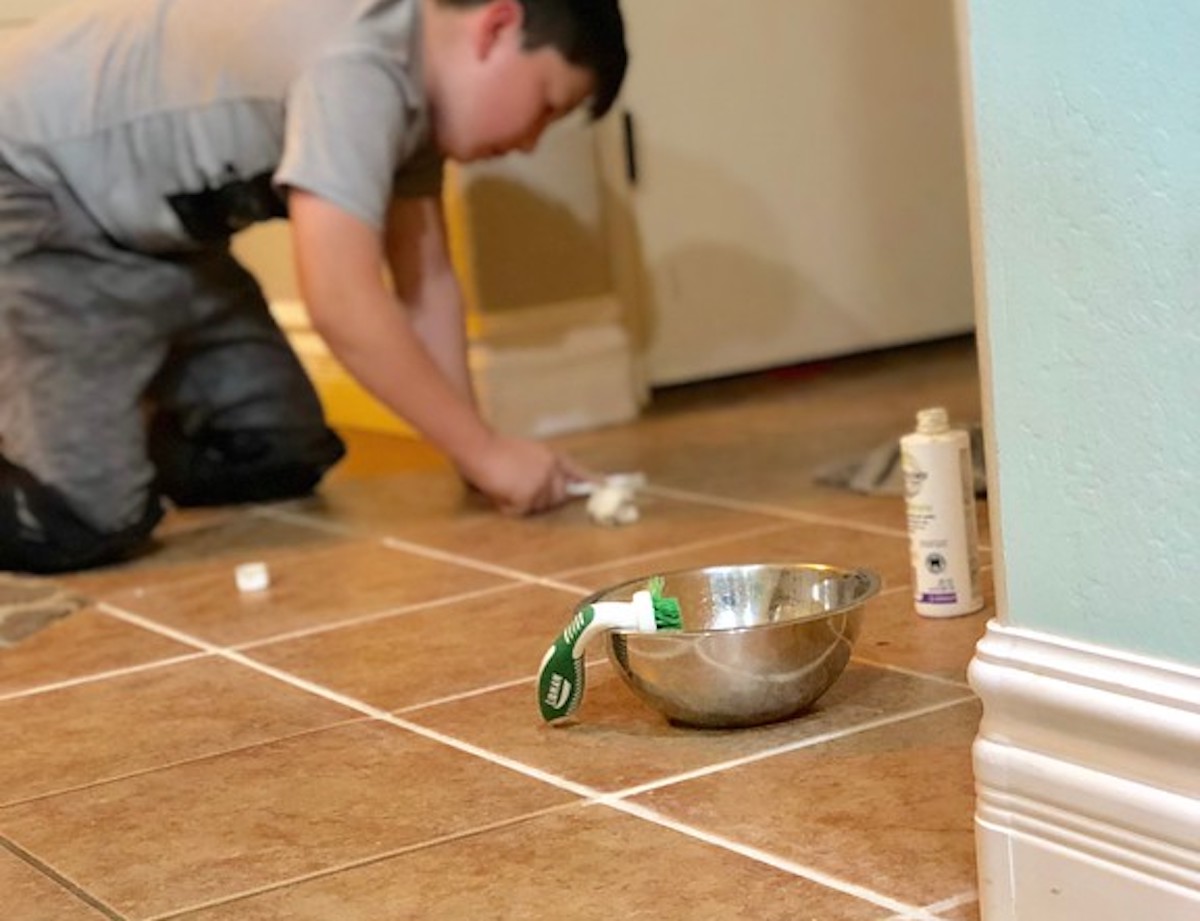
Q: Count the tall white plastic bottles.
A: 1